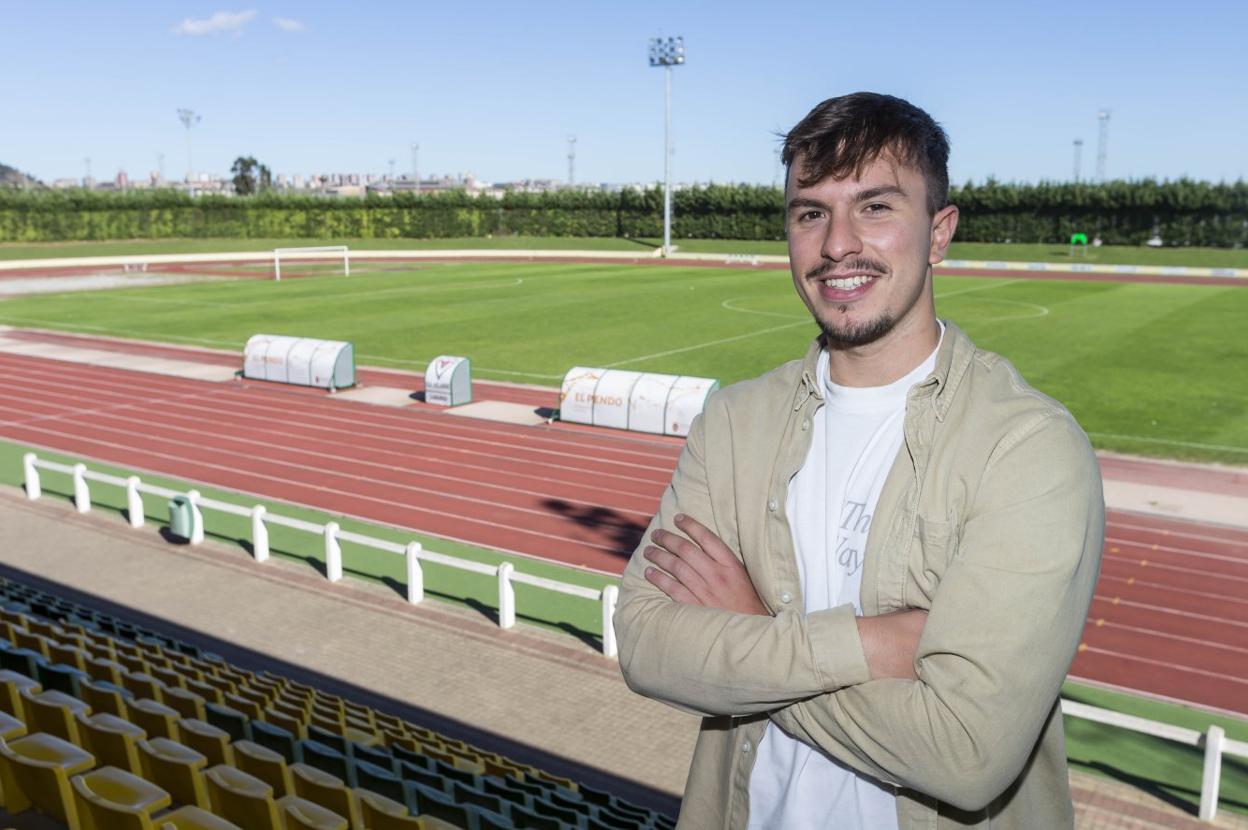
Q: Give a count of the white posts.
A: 10